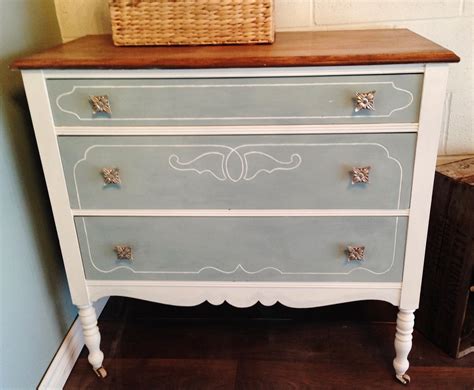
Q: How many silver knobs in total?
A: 6